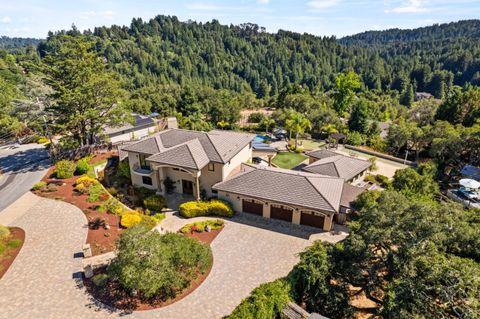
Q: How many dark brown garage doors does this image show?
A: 3